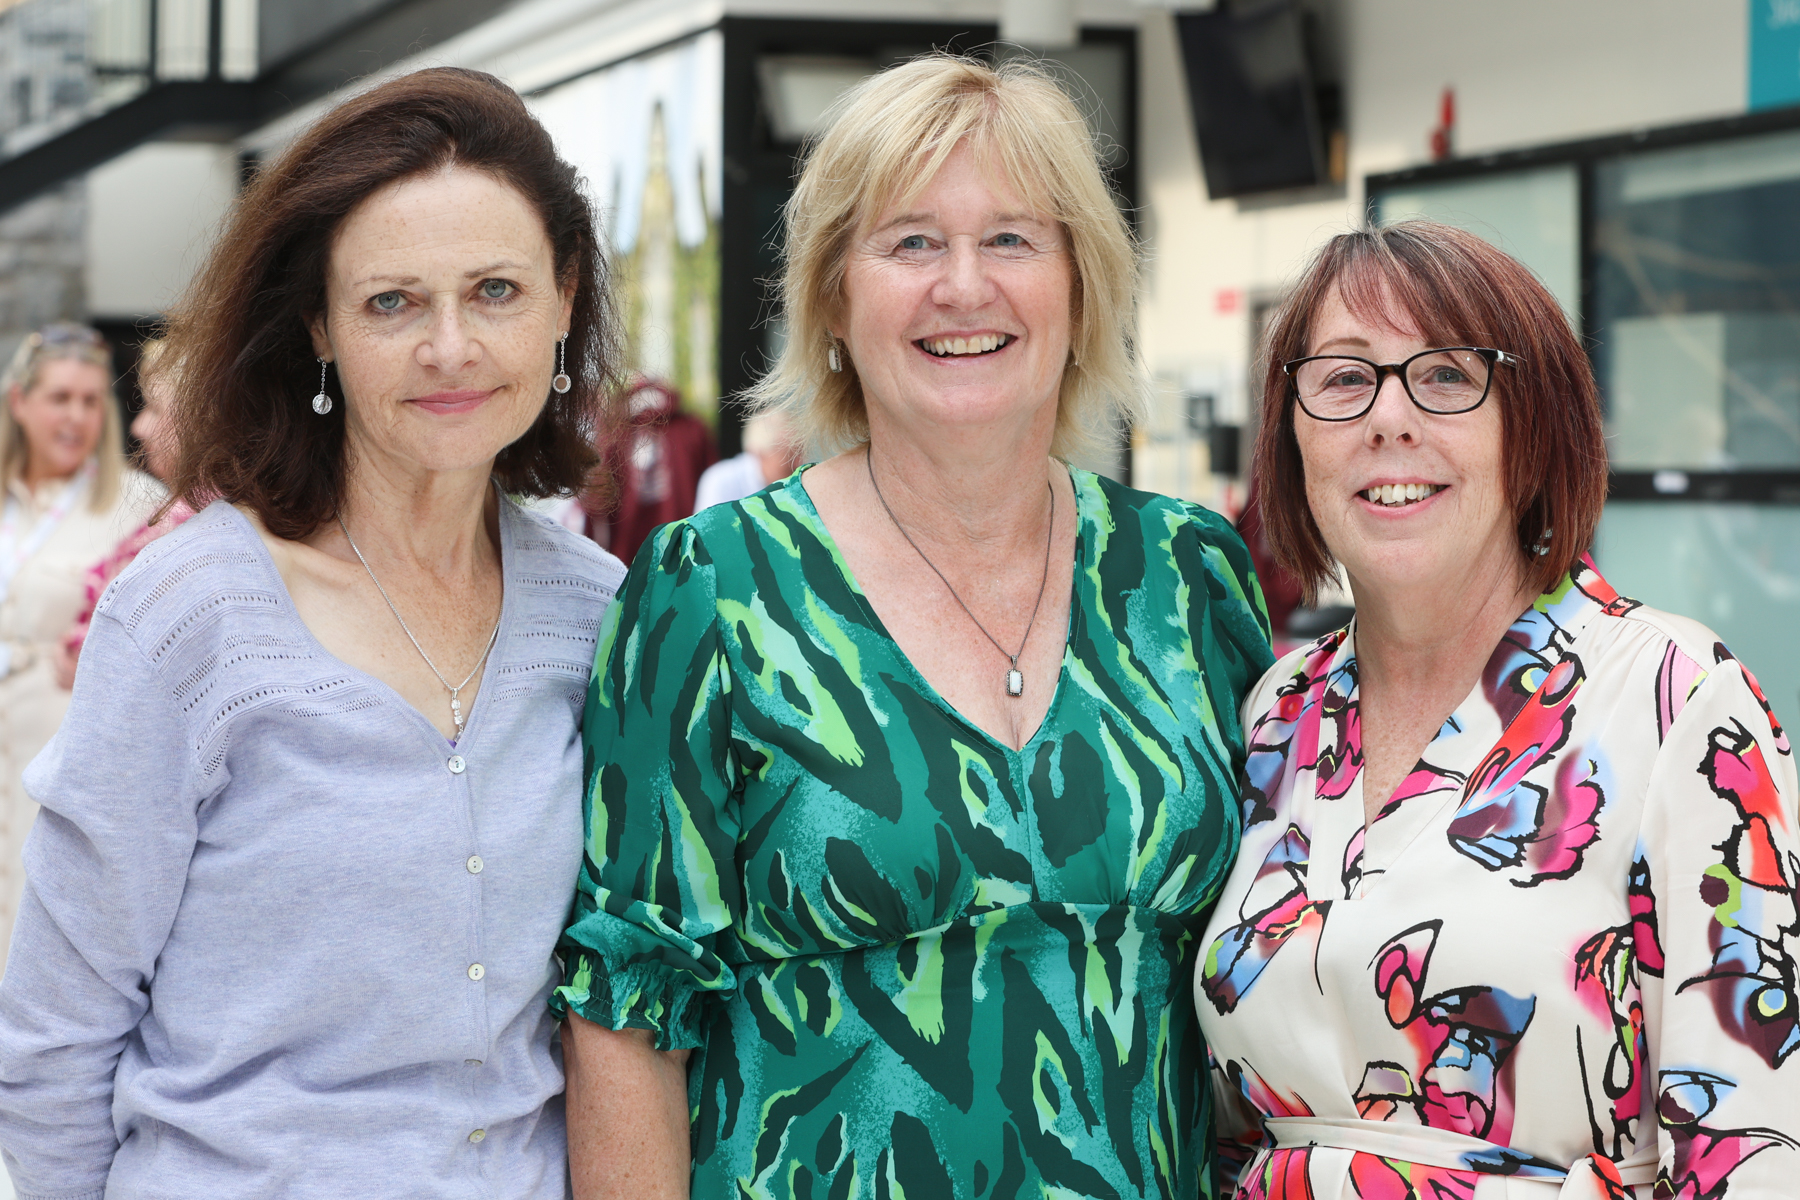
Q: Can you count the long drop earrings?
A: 2